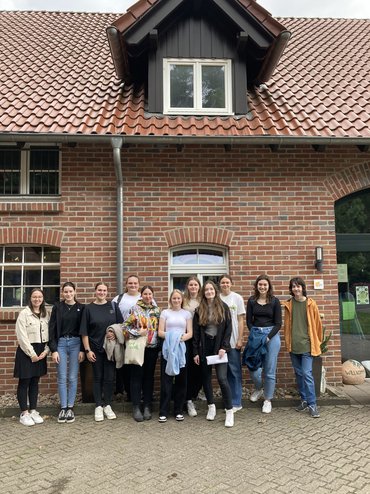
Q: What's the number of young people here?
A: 11